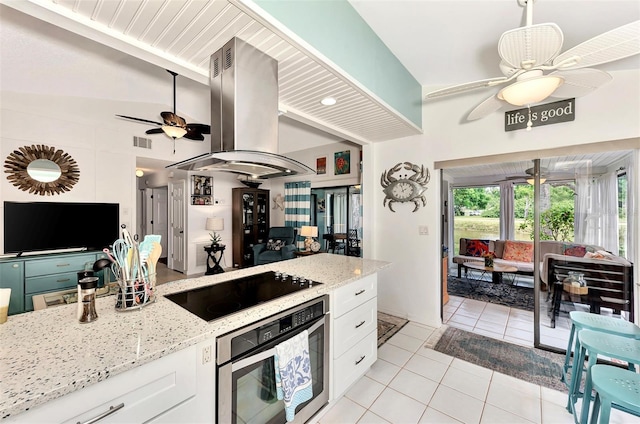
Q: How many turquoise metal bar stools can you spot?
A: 3